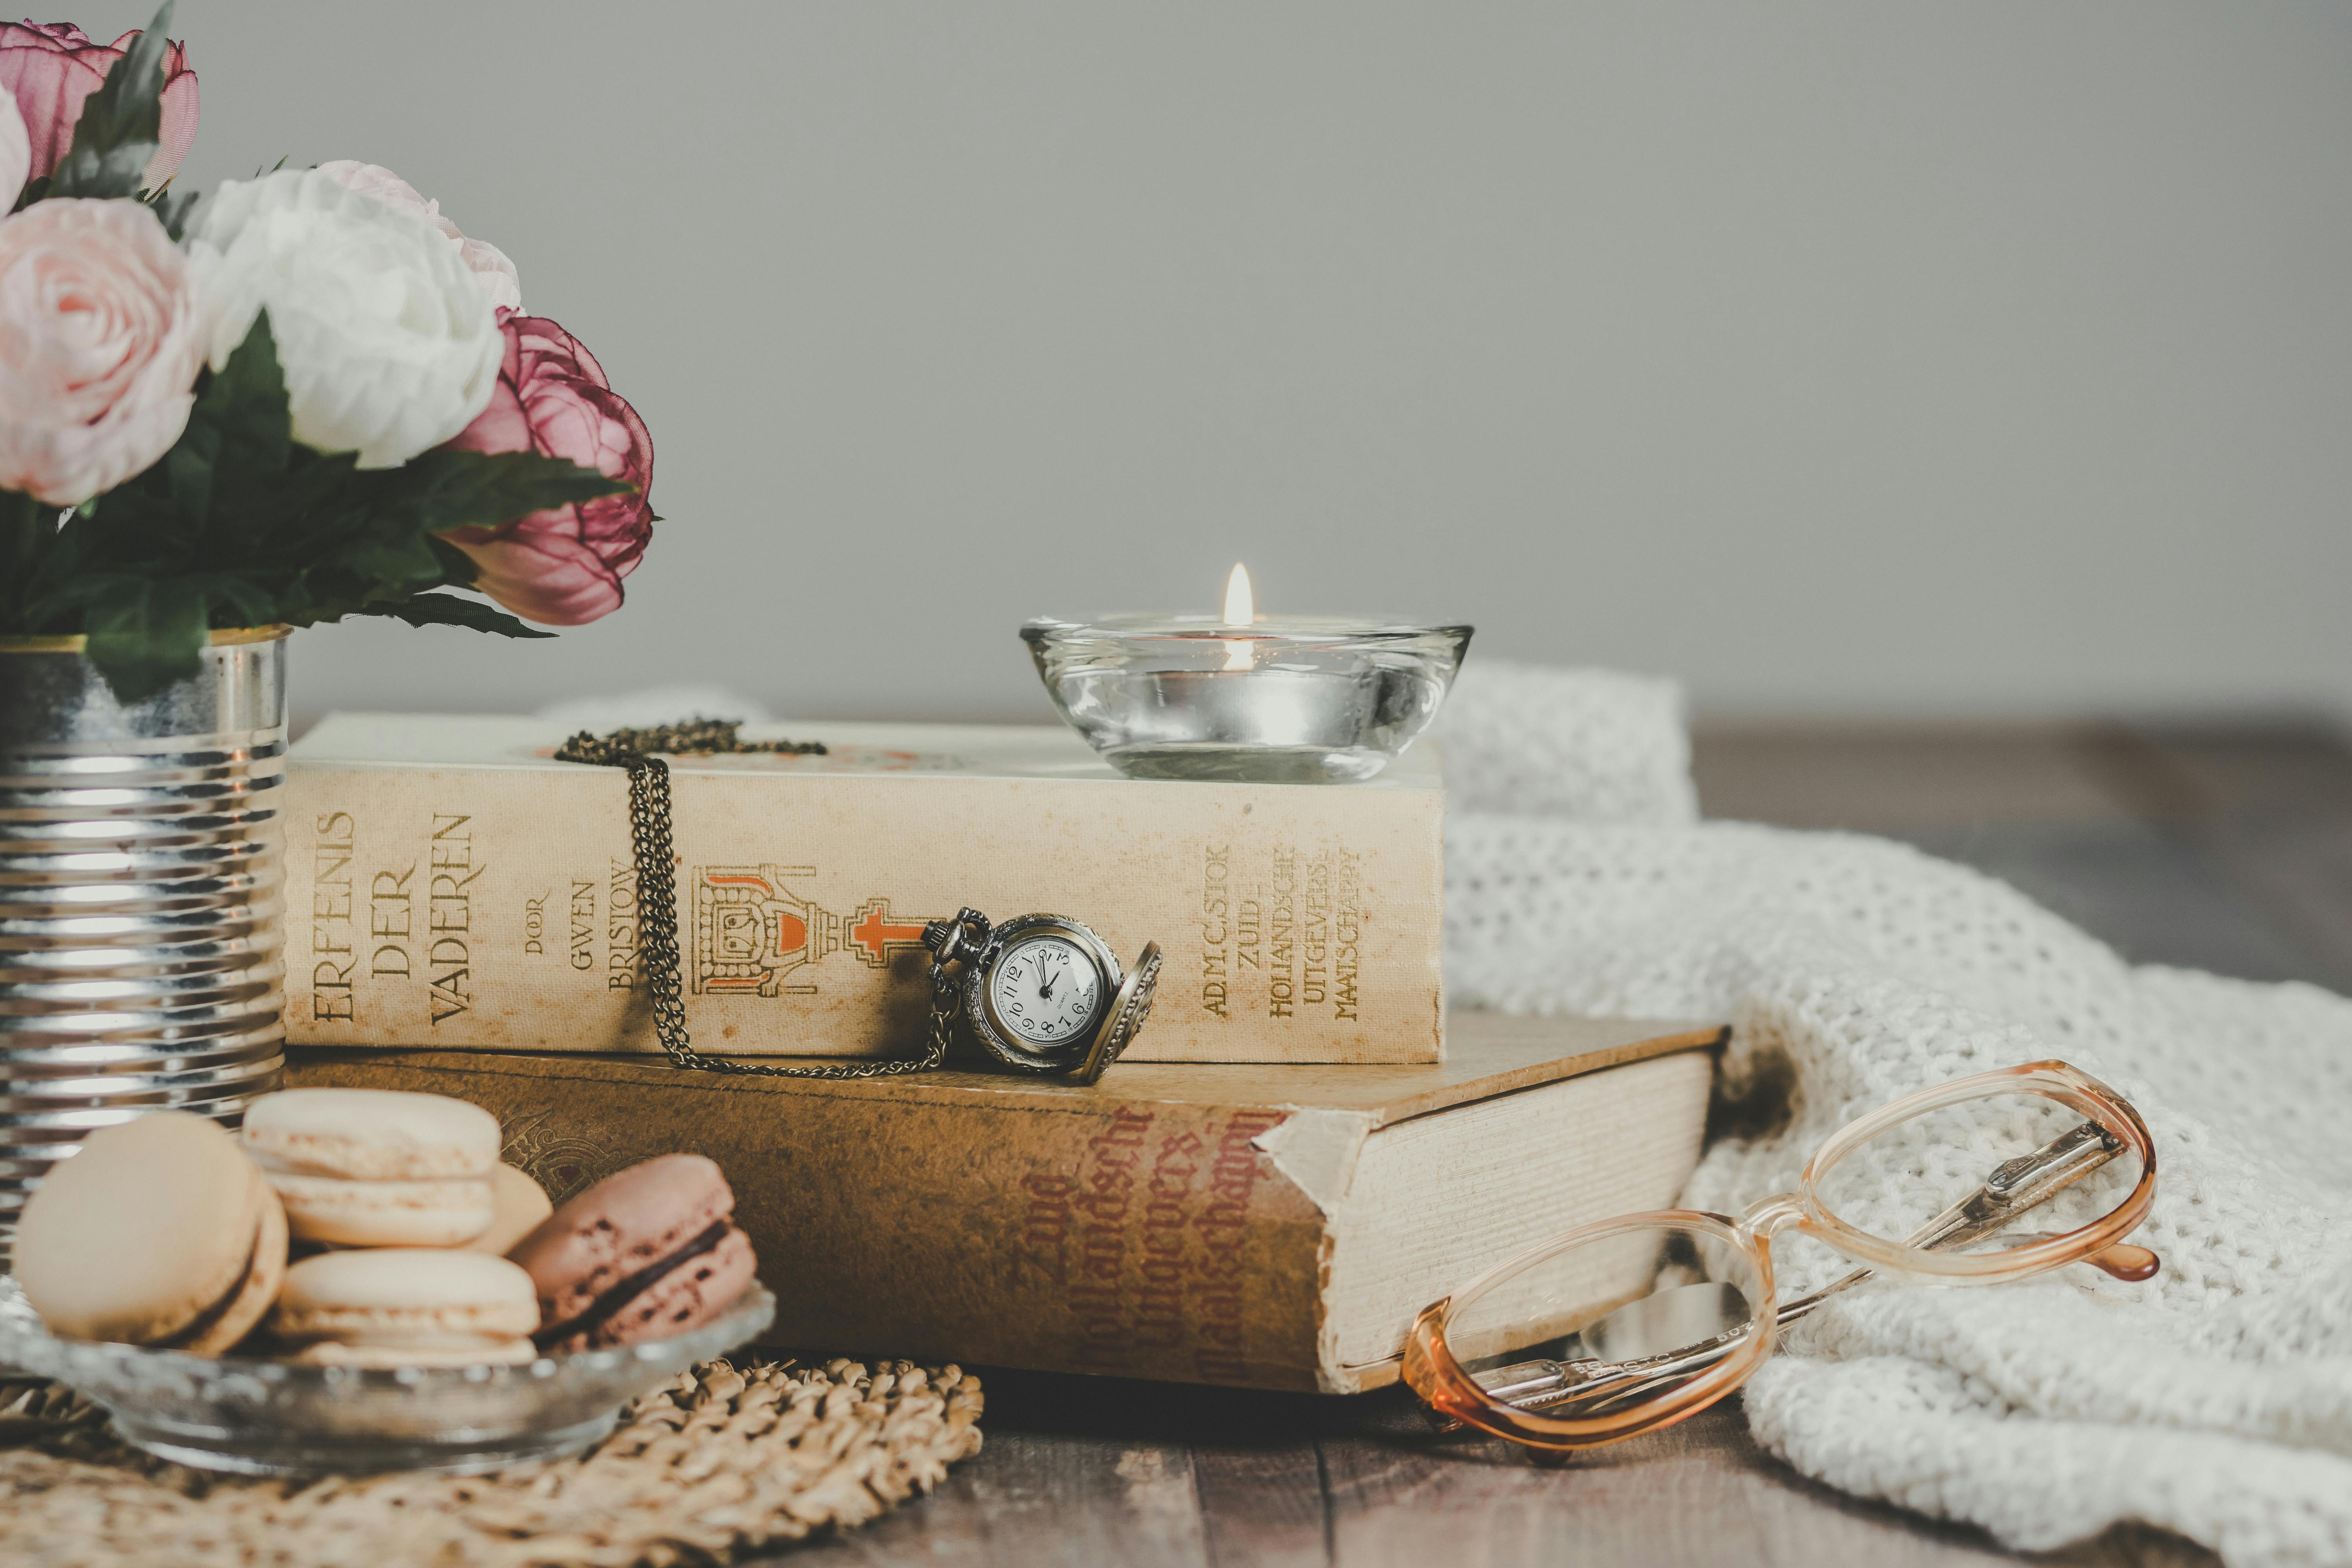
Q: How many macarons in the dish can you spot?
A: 5